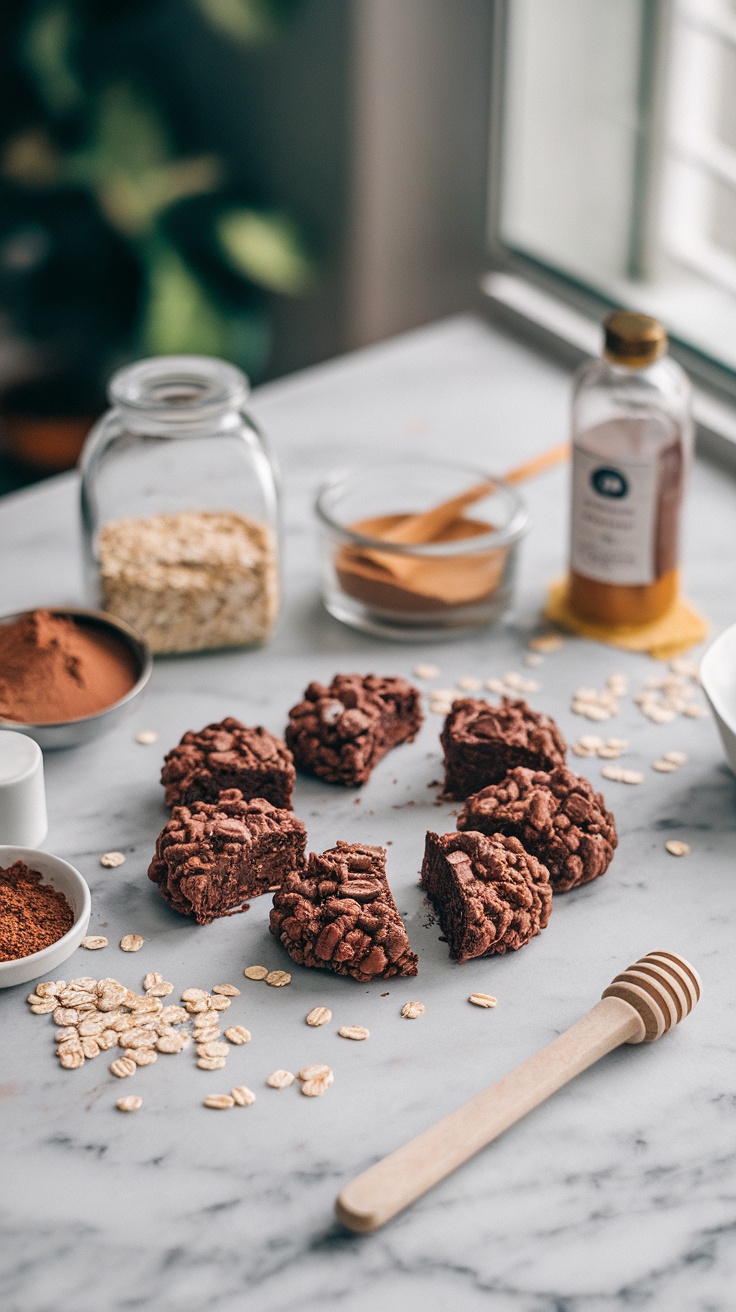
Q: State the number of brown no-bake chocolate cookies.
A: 7